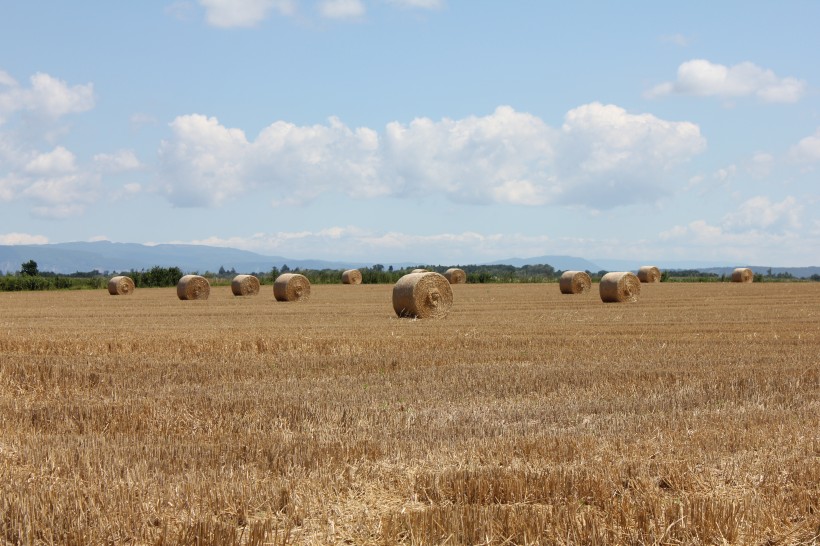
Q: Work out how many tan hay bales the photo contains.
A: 12